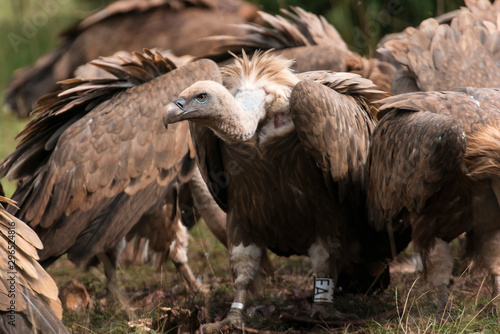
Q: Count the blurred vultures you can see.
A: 3